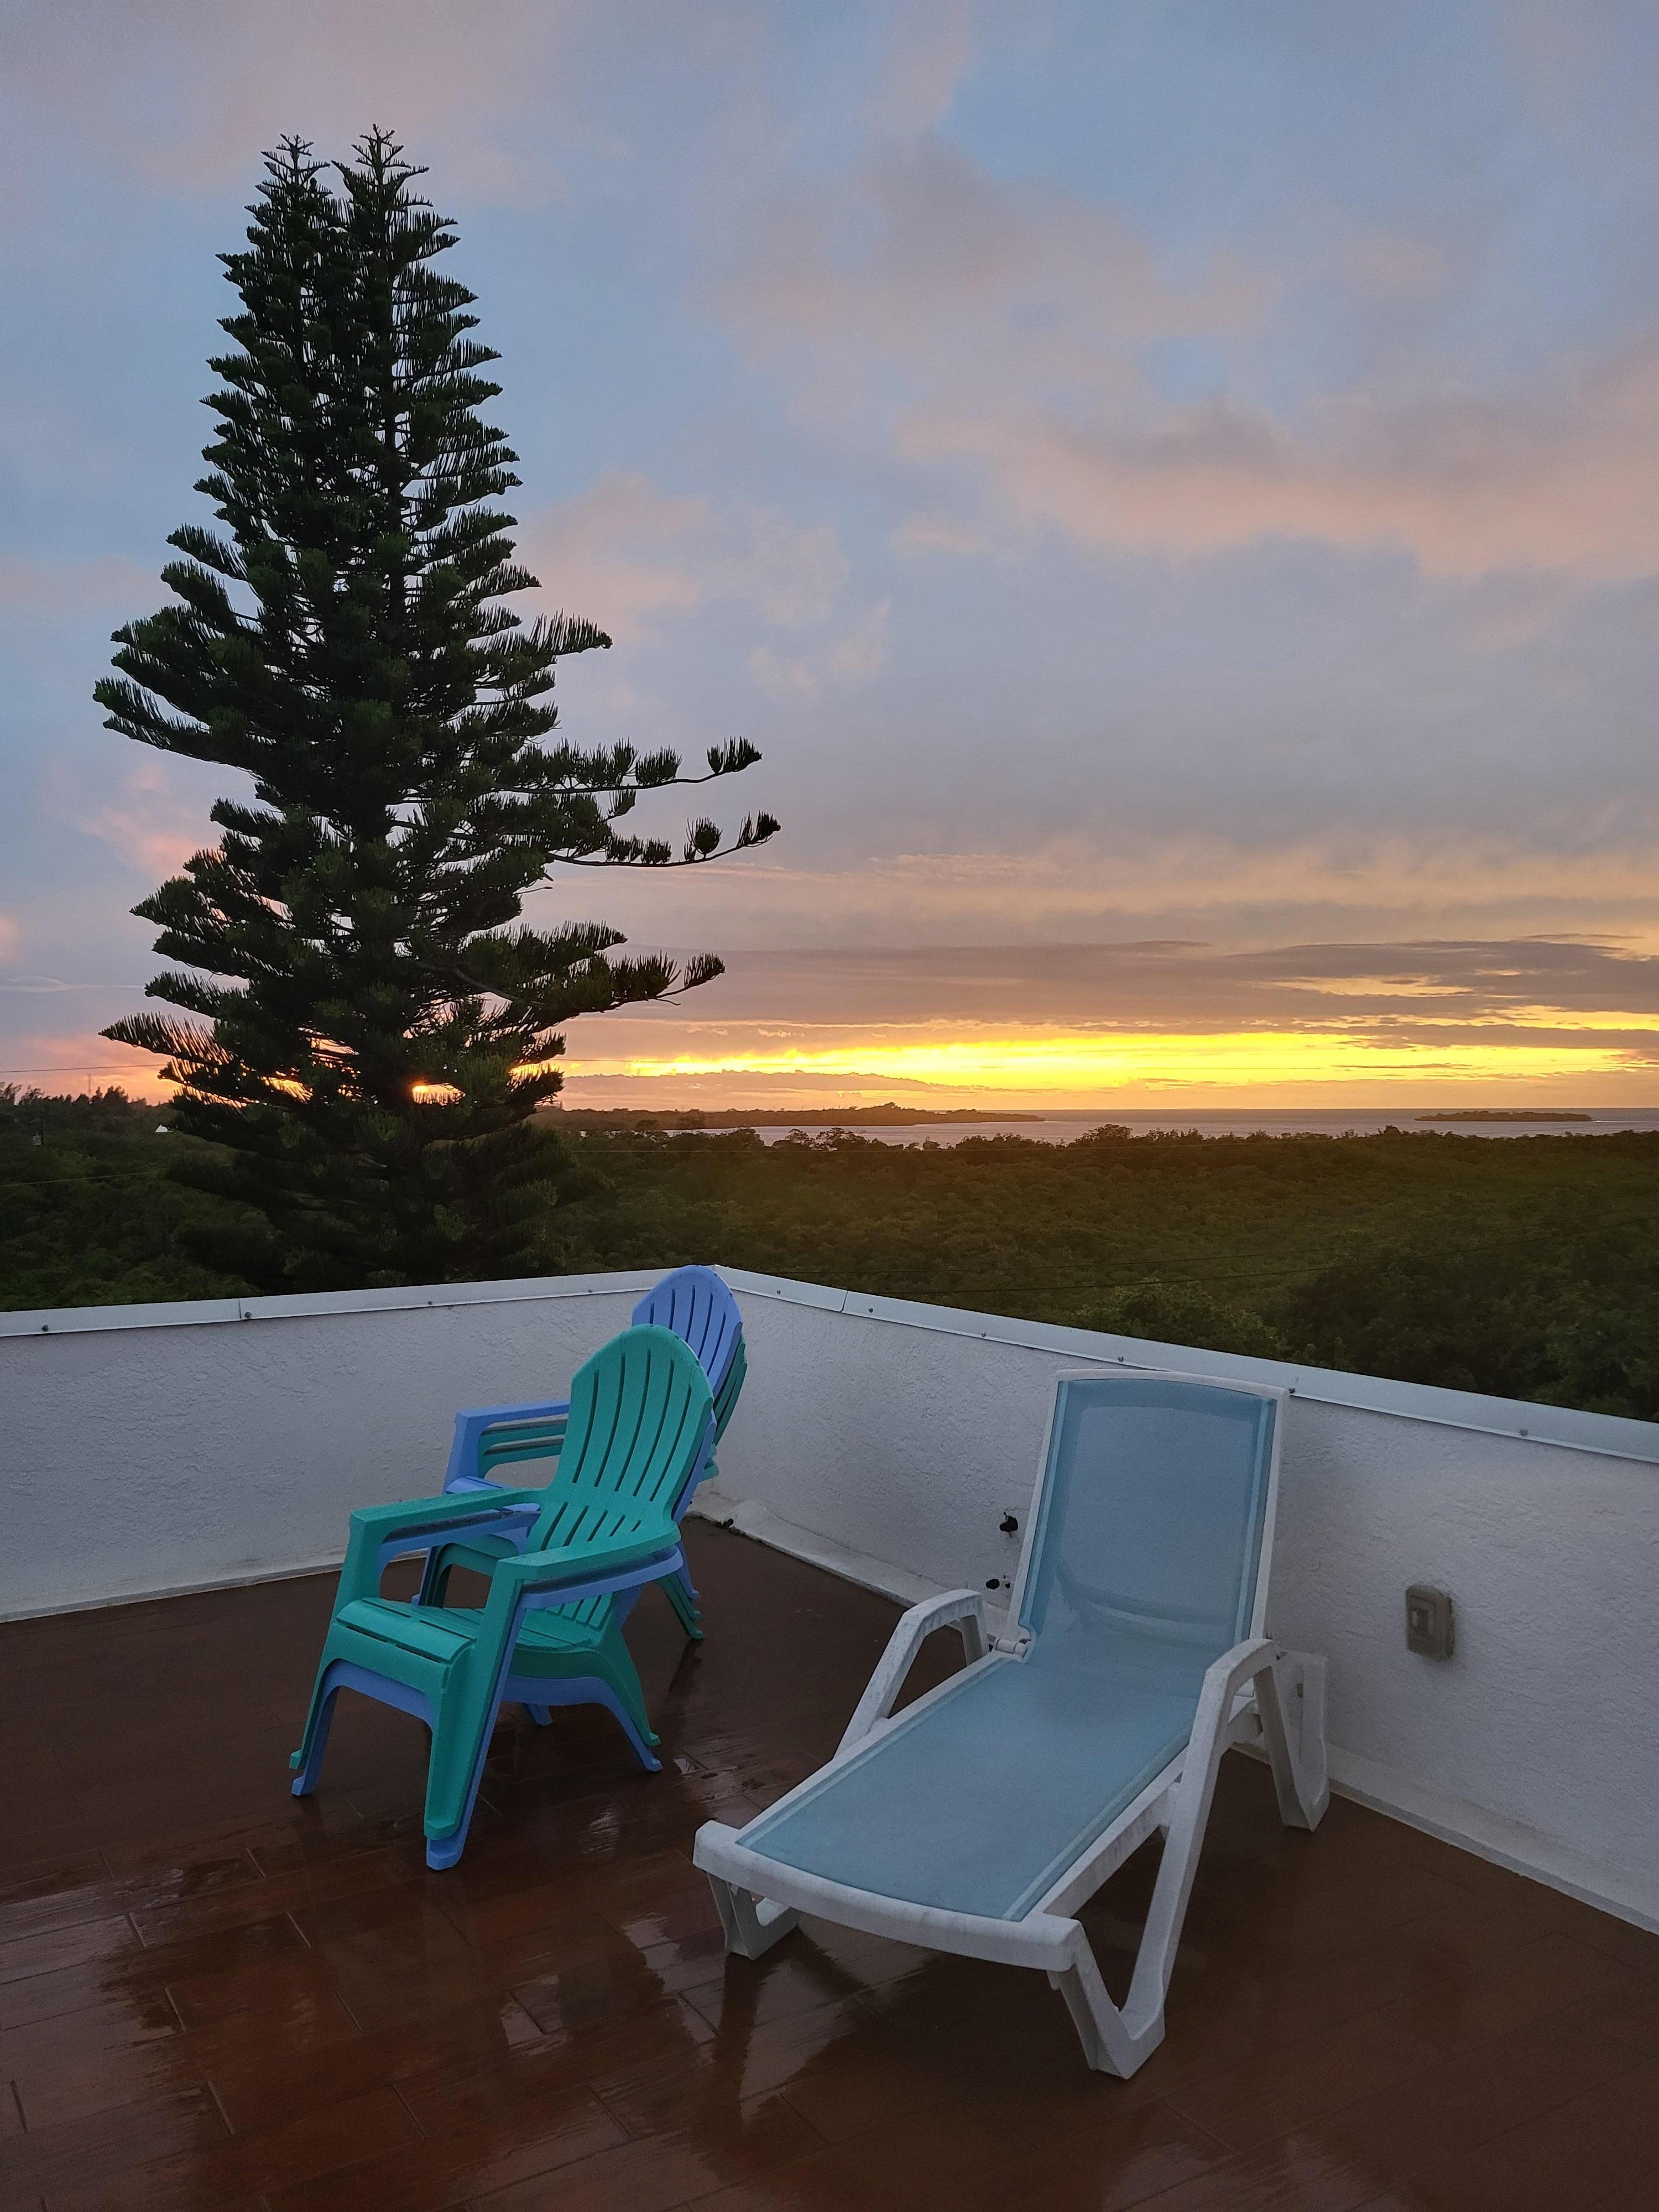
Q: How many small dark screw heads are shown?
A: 10